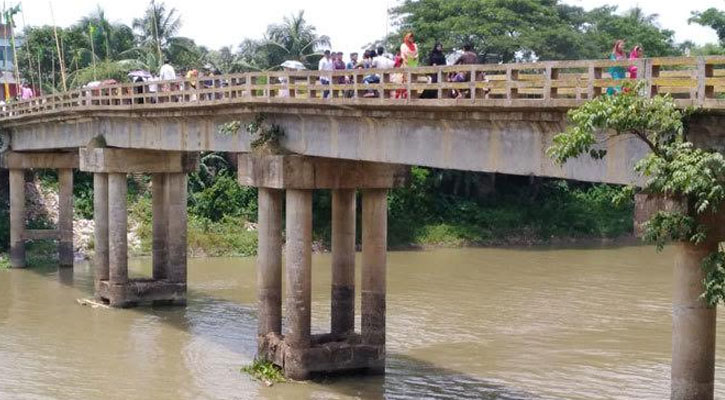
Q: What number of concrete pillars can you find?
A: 11